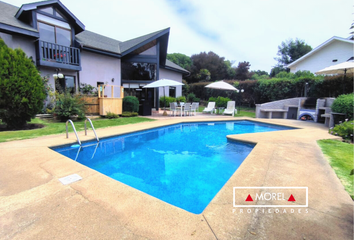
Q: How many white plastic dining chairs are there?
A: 6